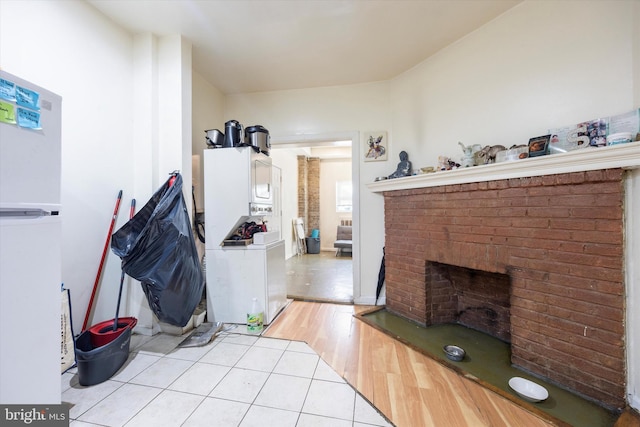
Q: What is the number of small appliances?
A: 3